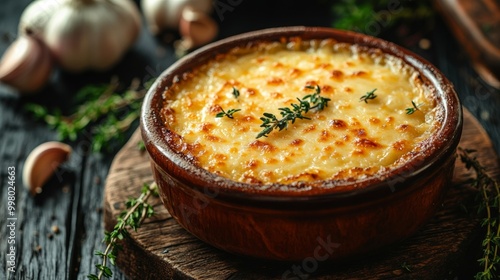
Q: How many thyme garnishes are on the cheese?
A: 5